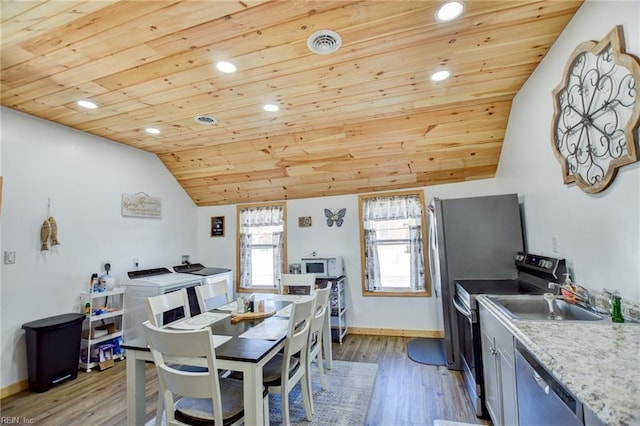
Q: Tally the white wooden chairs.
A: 6